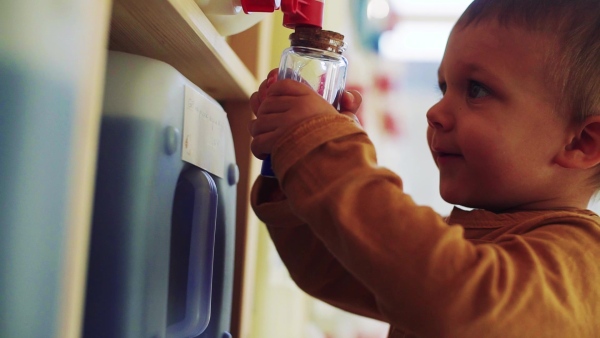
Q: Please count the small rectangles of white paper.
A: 1